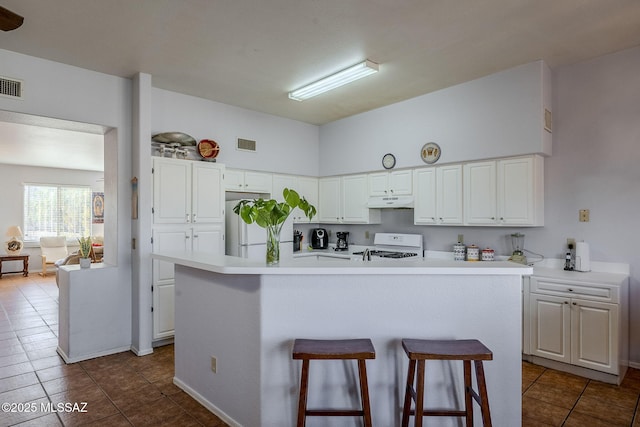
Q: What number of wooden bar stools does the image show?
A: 2